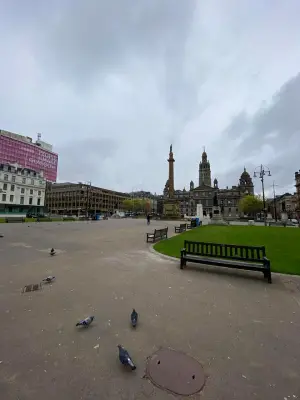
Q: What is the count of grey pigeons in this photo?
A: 5